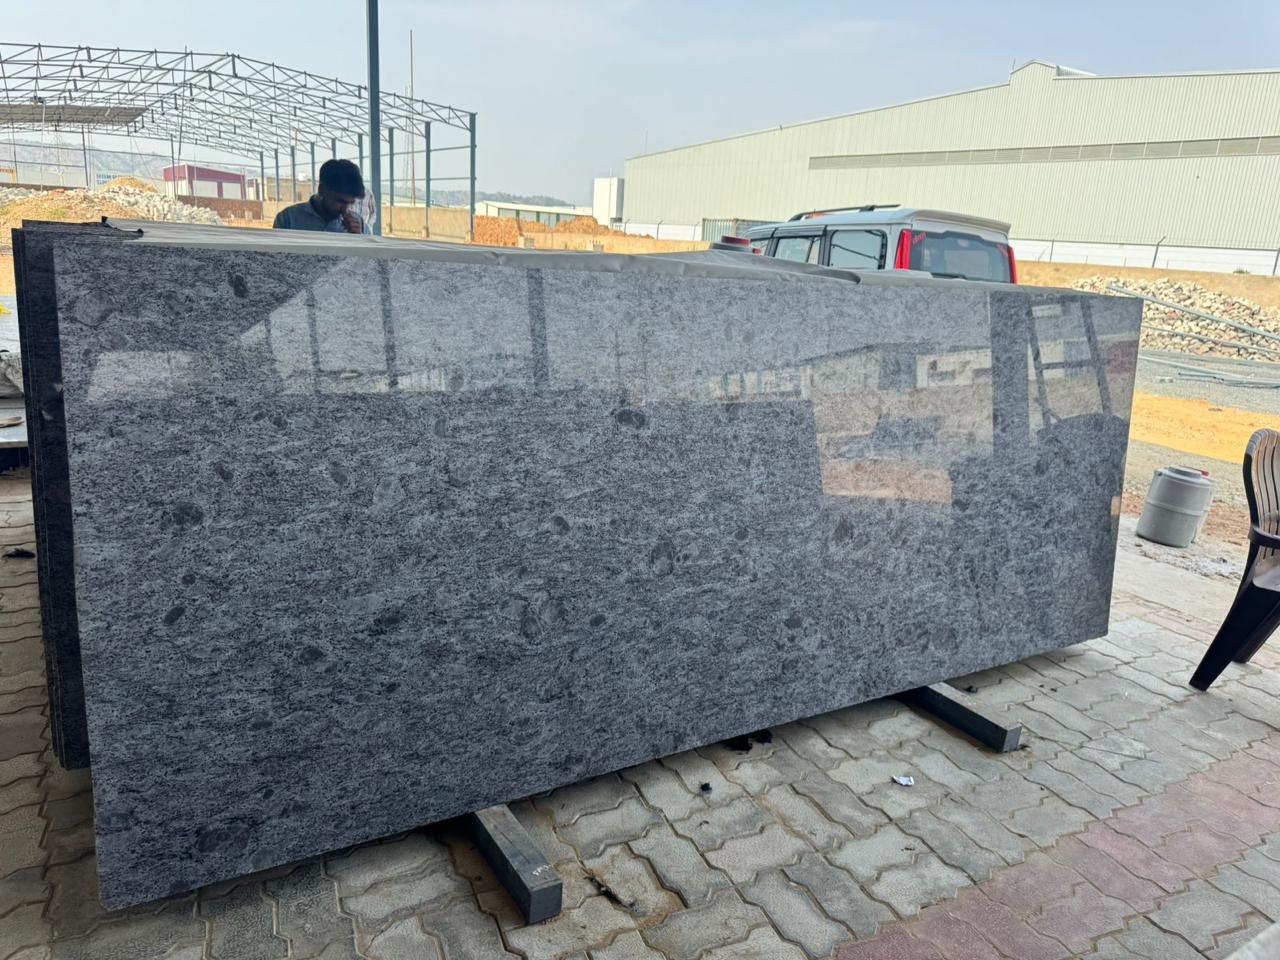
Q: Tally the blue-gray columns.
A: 10